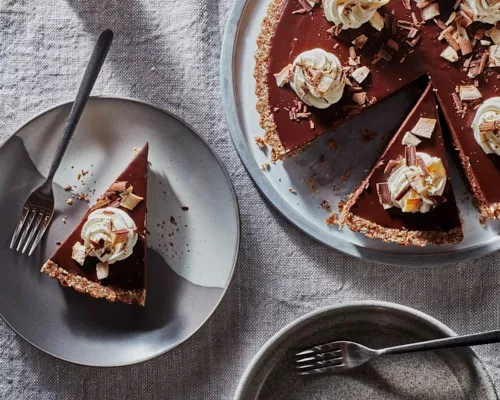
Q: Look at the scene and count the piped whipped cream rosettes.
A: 6